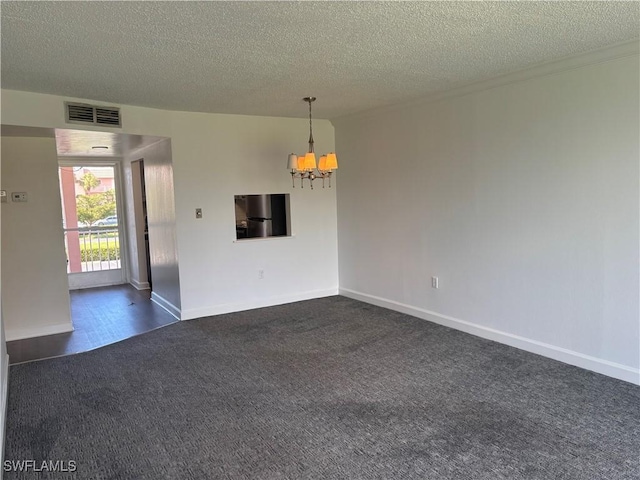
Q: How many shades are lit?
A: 4